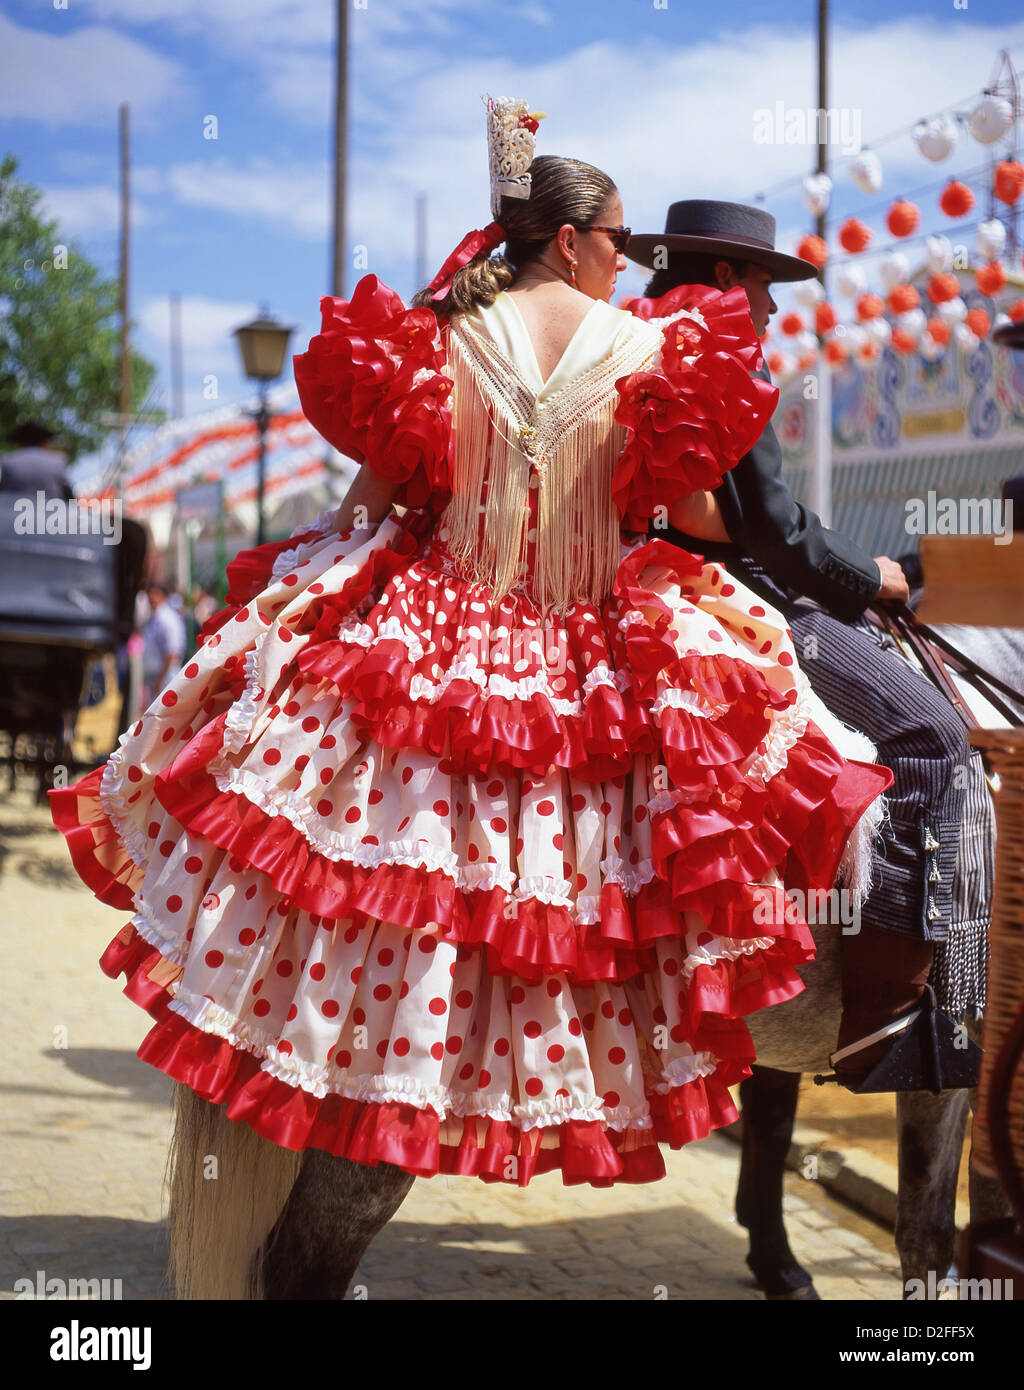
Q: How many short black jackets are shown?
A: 1